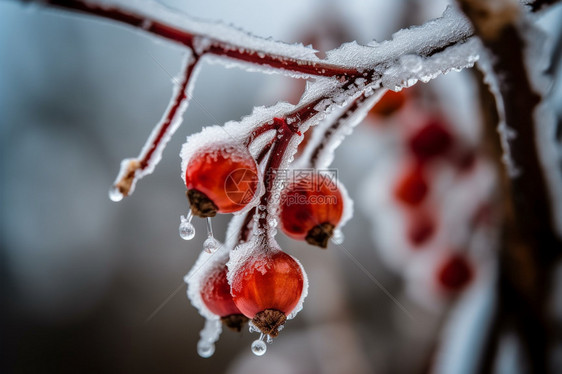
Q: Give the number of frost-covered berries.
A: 4